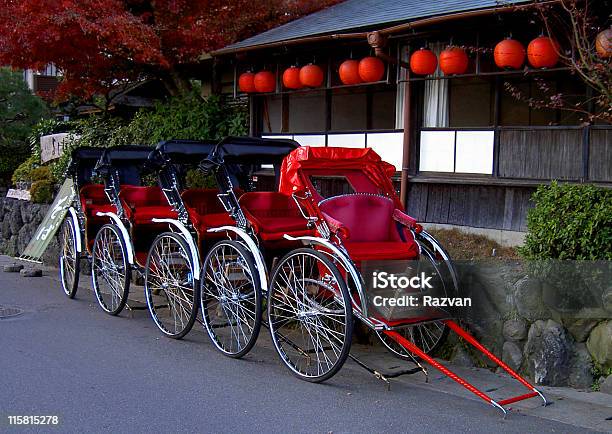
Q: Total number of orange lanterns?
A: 11